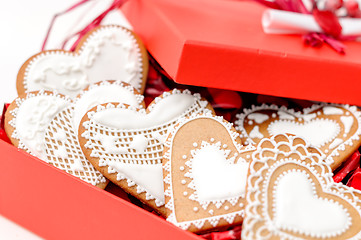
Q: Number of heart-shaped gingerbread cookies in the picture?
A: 6